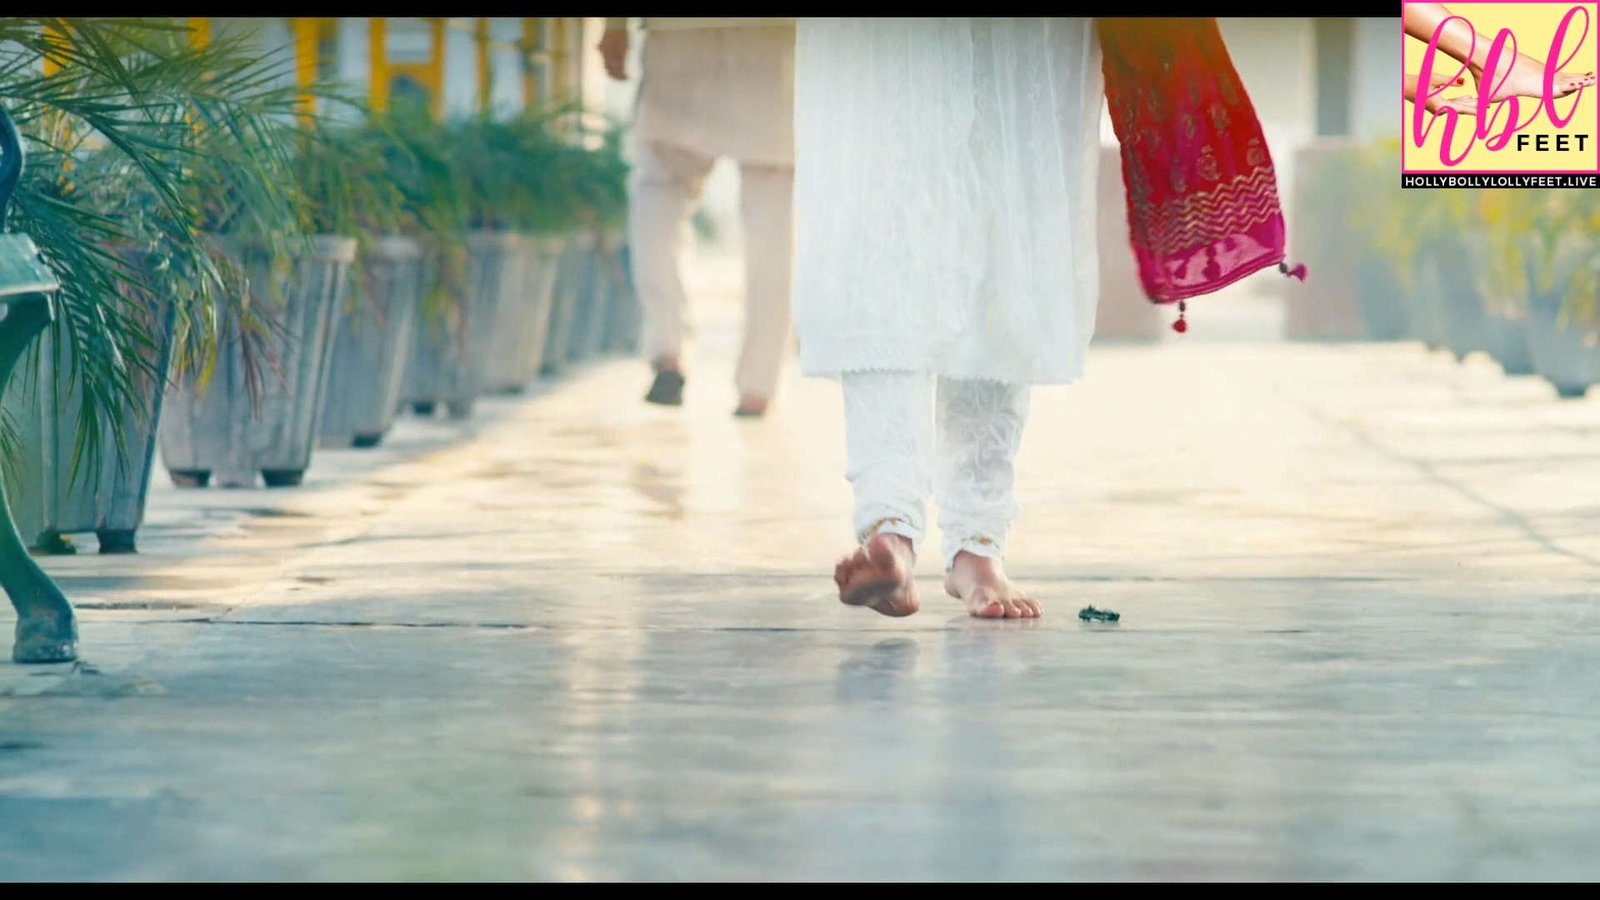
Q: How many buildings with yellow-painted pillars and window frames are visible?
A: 1